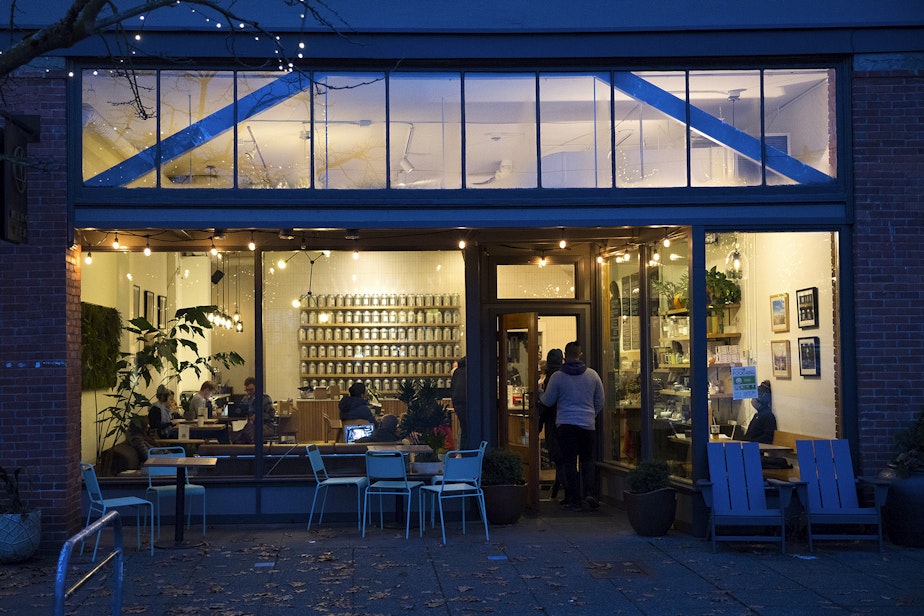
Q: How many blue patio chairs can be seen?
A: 8